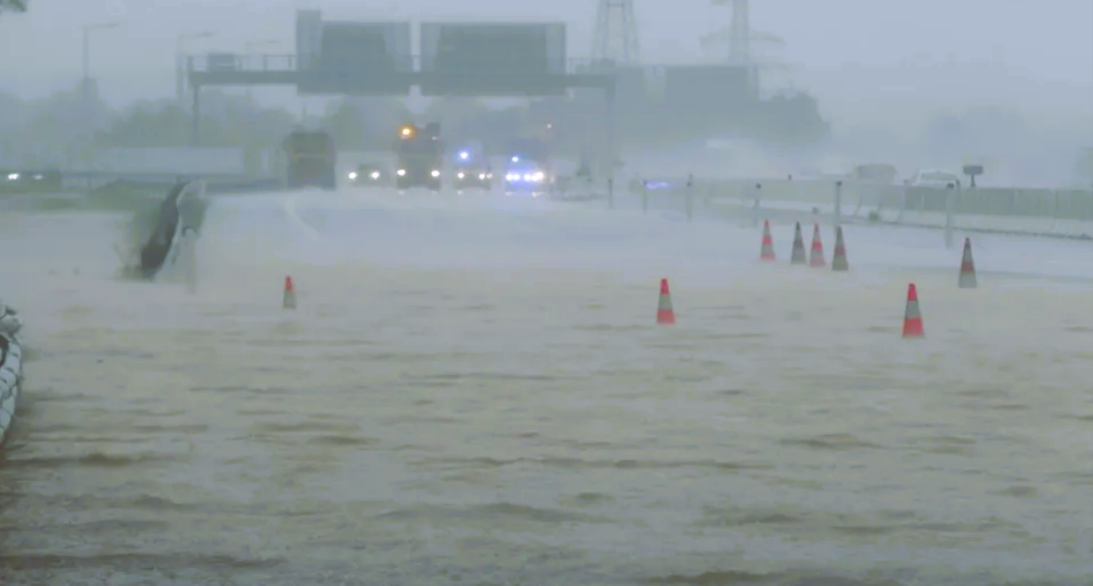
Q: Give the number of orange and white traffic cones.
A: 8